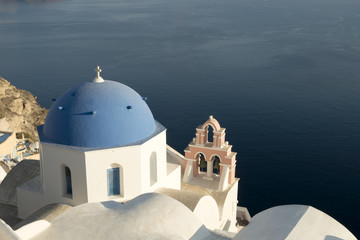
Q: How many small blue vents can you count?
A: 5